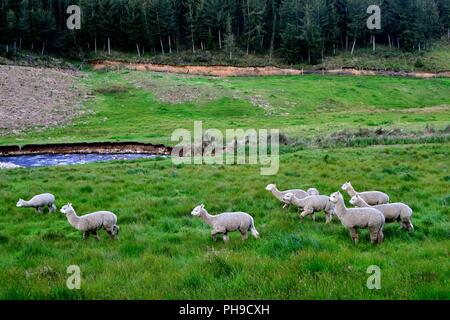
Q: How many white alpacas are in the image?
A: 8